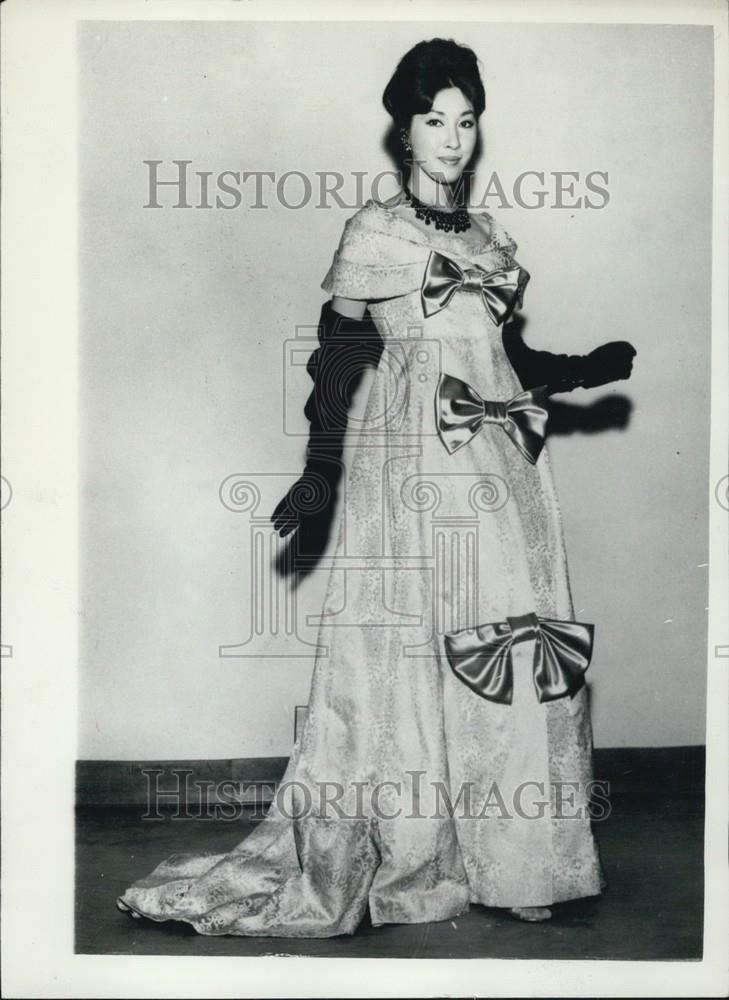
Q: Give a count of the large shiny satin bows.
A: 3